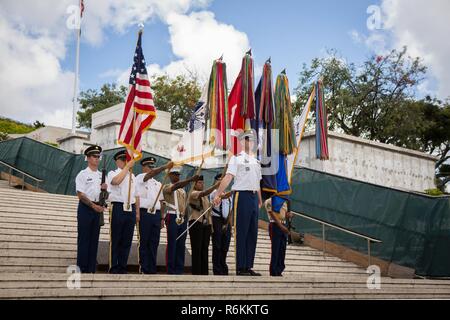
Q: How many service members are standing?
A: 8